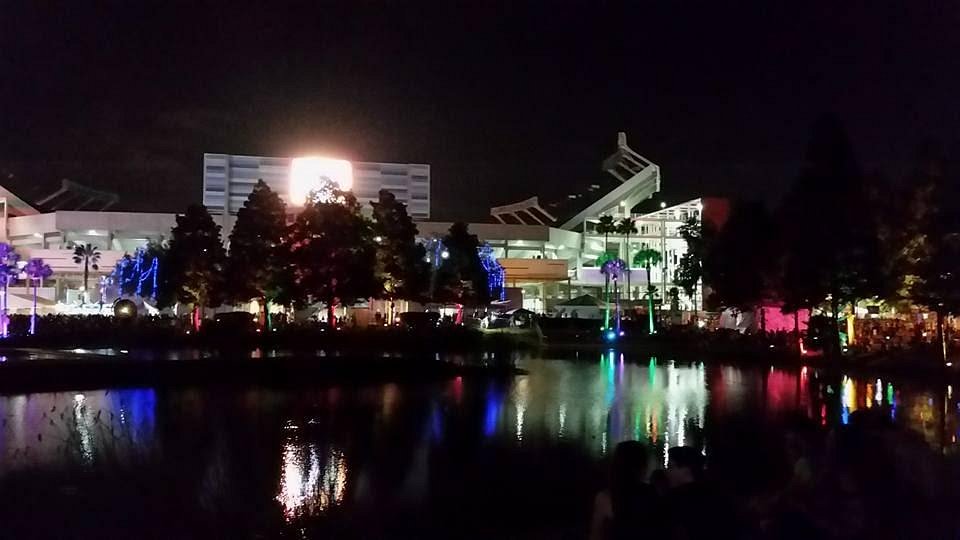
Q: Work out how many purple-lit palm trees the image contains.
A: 3